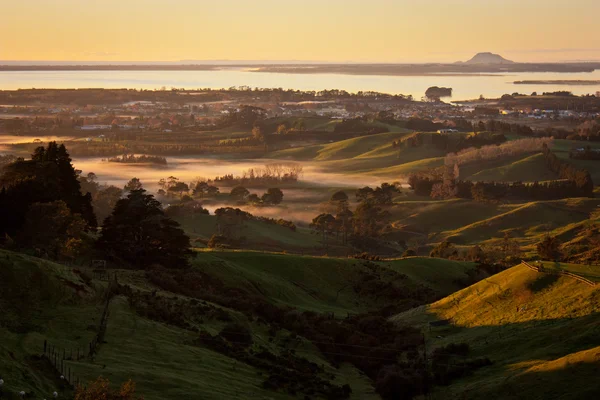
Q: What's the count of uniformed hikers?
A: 0